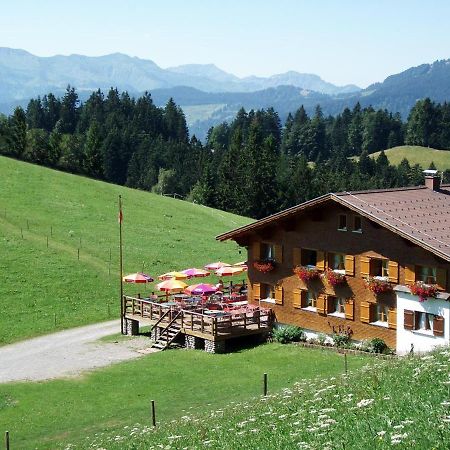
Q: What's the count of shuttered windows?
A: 10